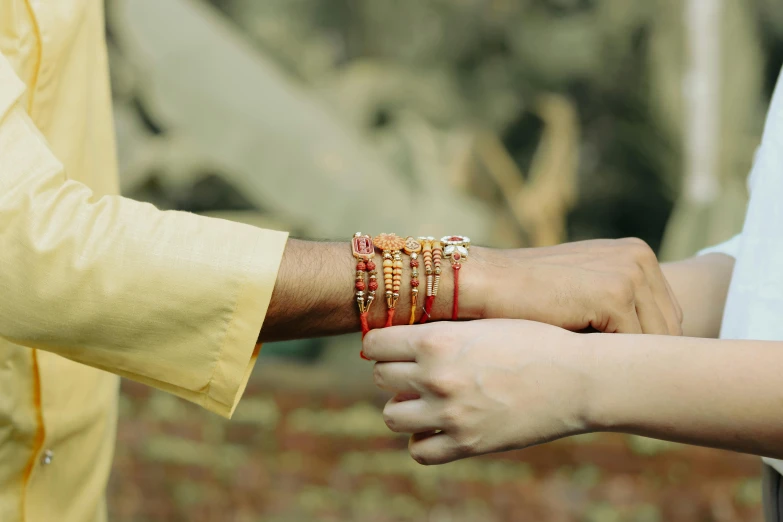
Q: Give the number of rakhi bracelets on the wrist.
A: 5